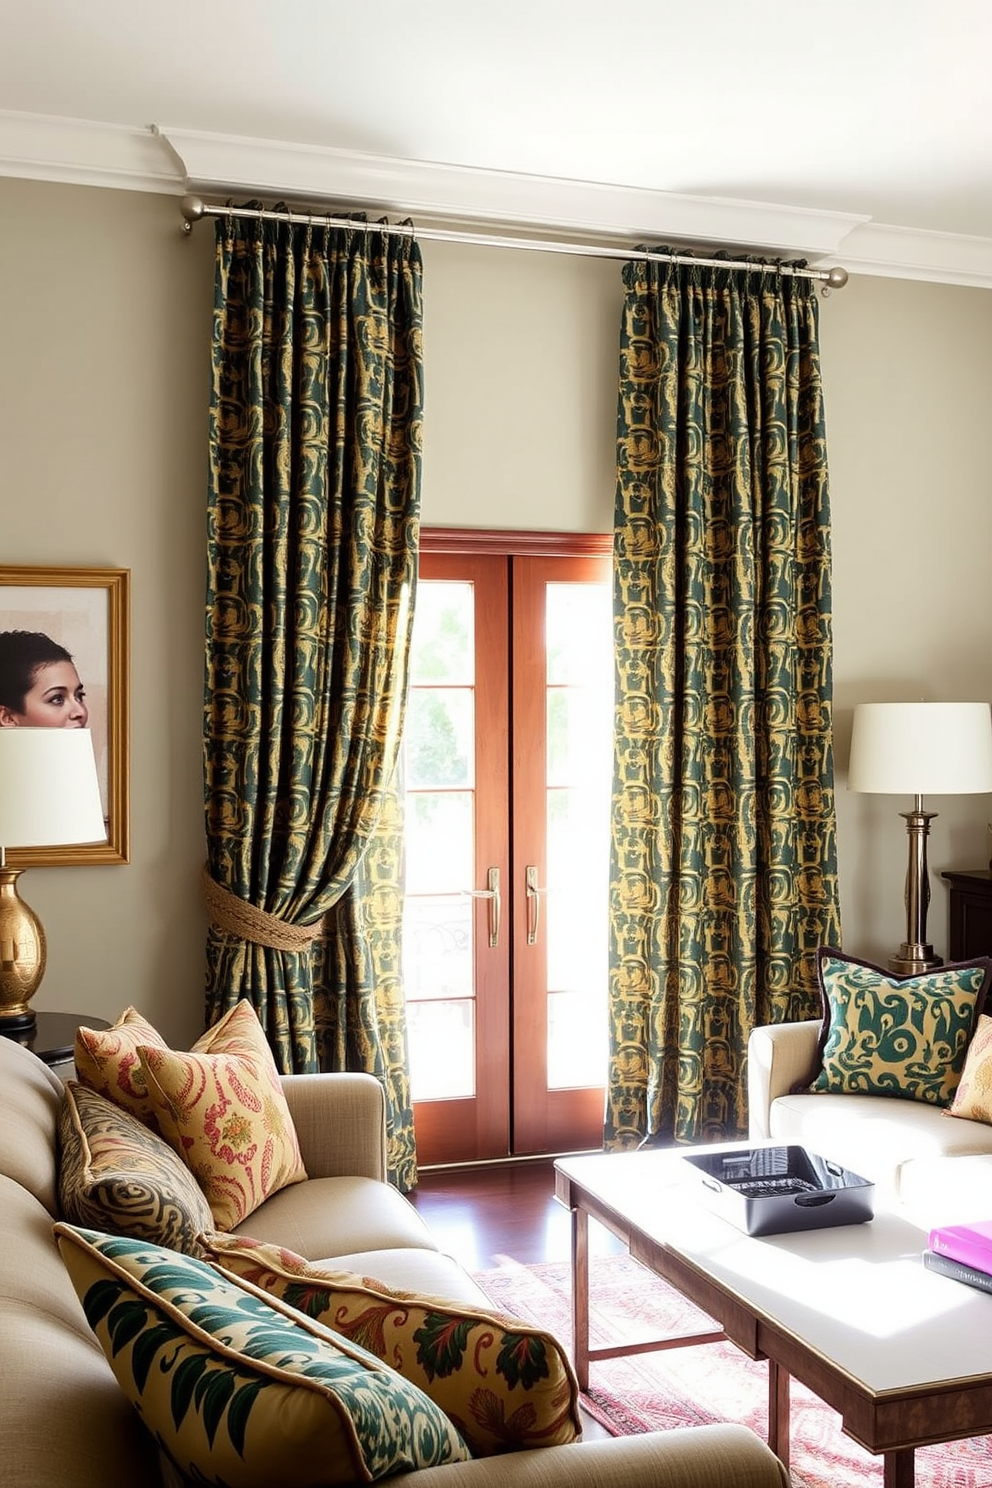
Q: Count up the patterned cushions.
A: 7